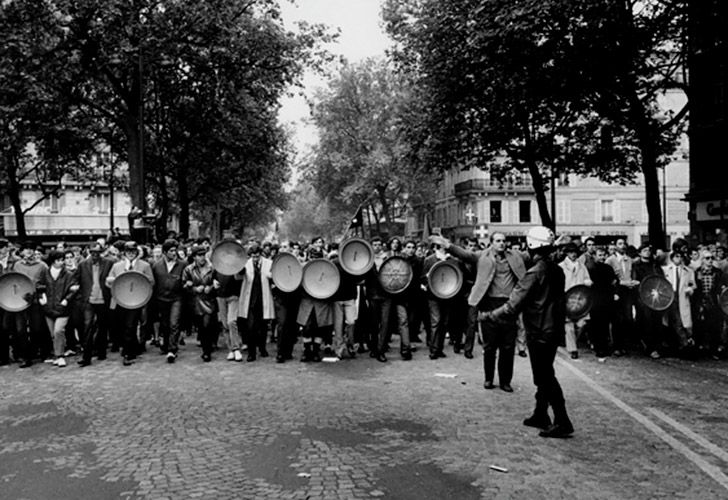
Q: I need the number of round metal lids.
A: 11